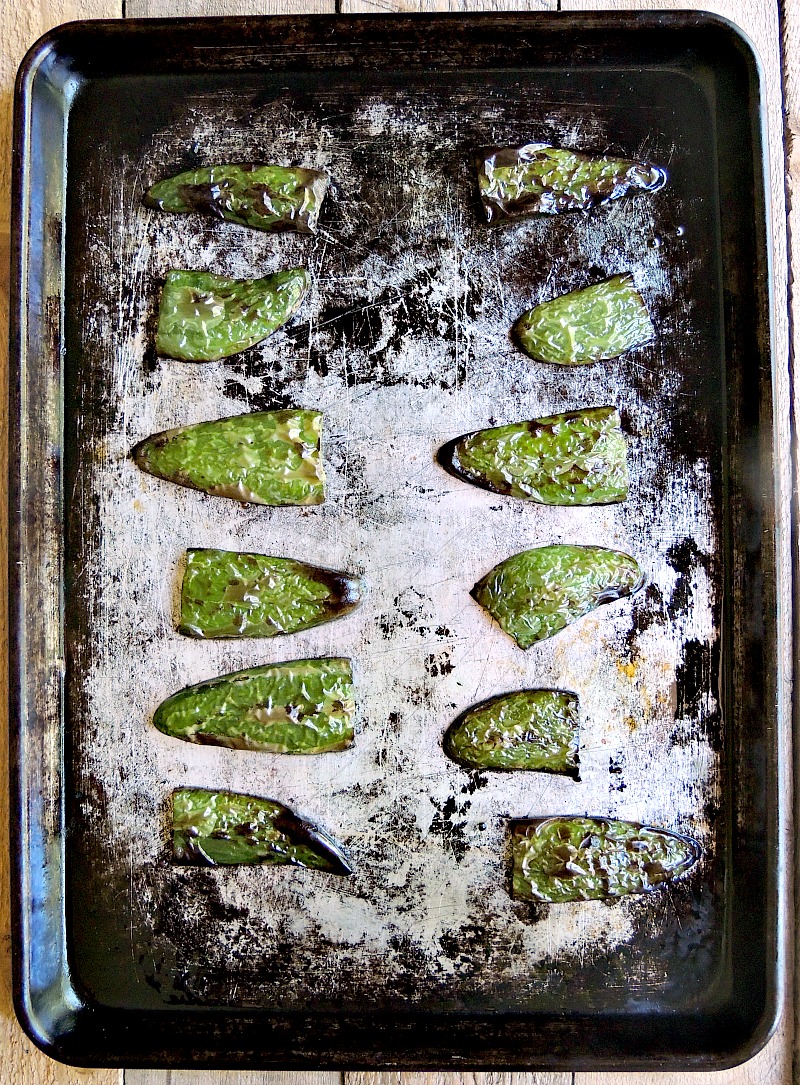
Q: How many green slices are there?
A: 12